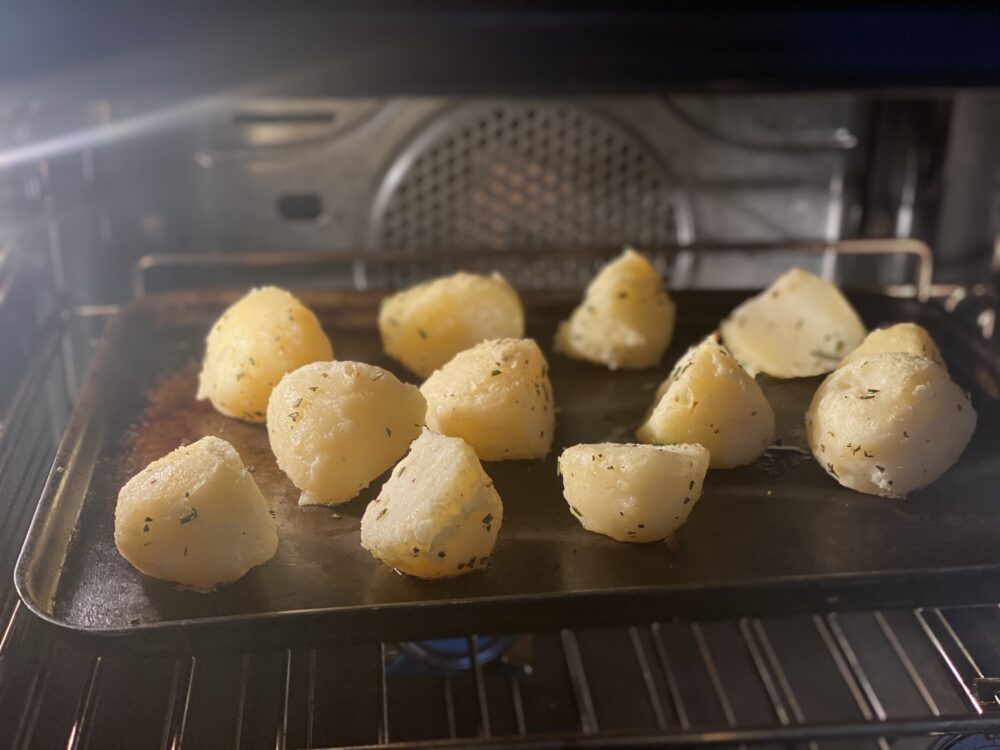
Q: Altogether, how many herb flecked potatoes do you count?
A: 12